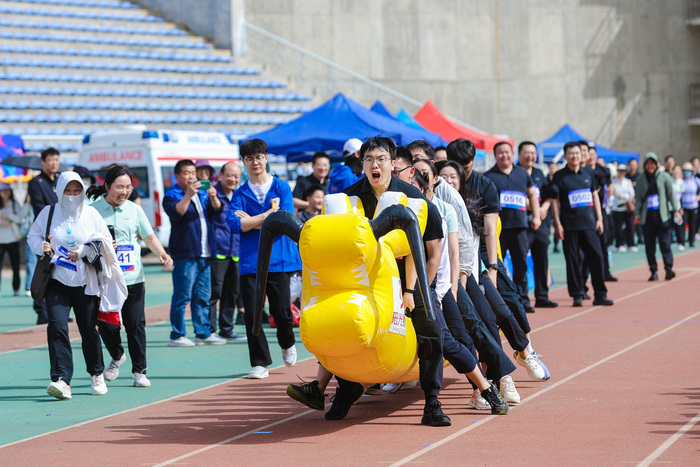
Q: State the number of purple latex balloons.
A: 0